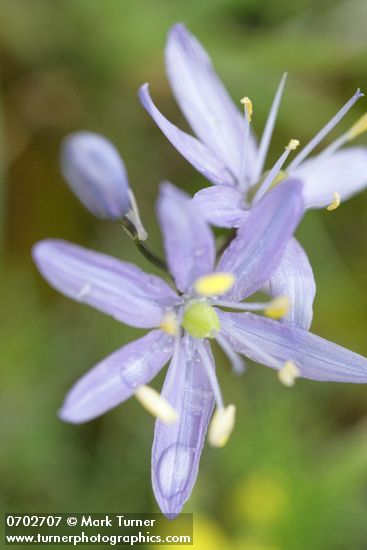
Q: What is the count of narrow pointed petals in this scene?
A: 11